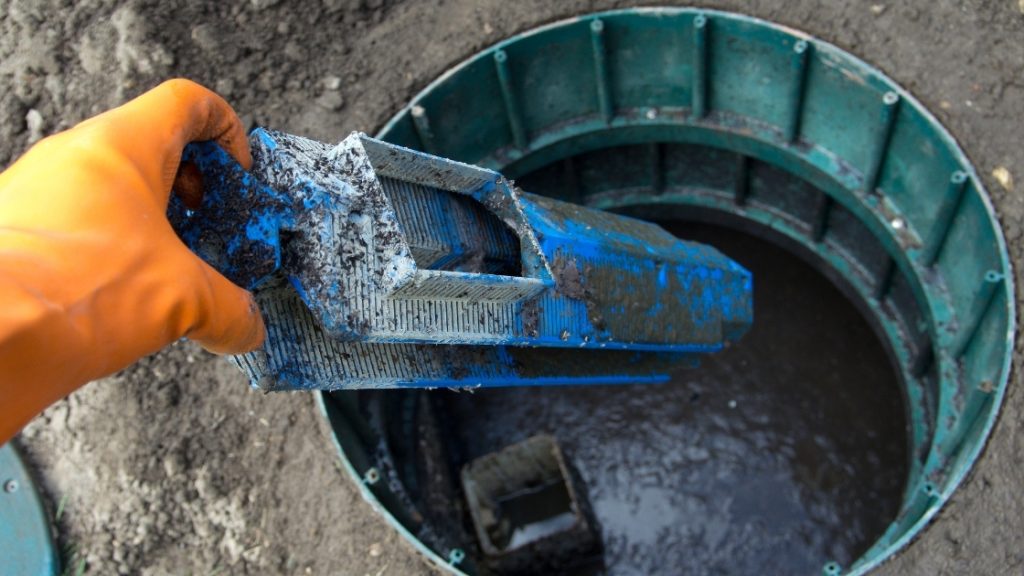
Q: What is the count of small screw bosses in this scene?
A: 13